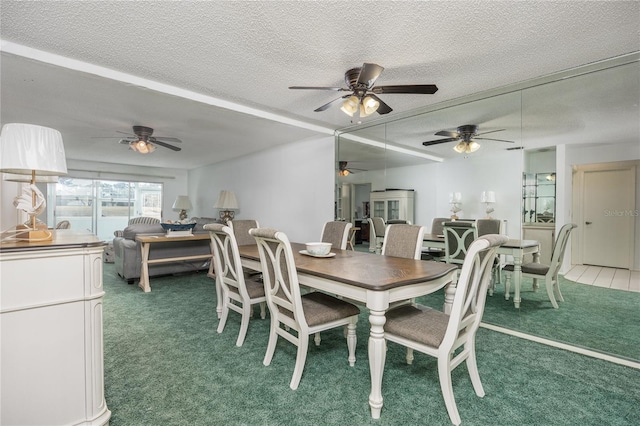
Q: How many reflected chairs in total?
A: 6